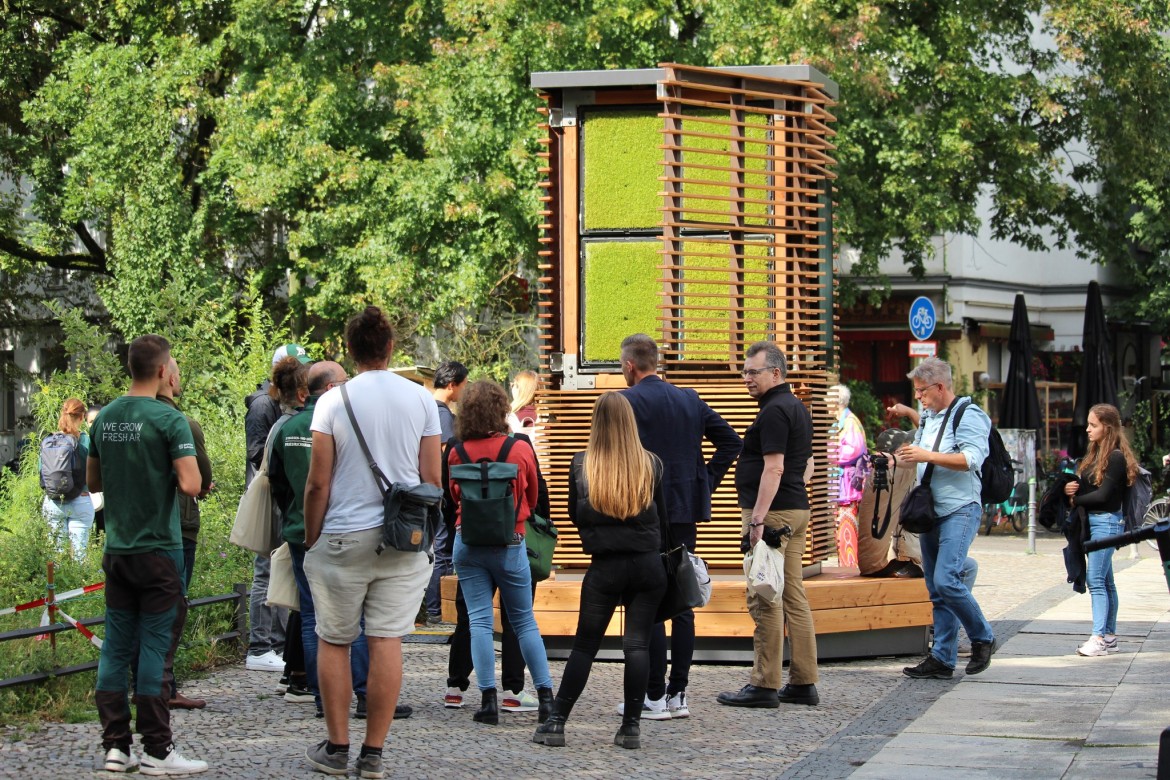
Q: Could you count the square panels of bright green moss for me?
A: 4